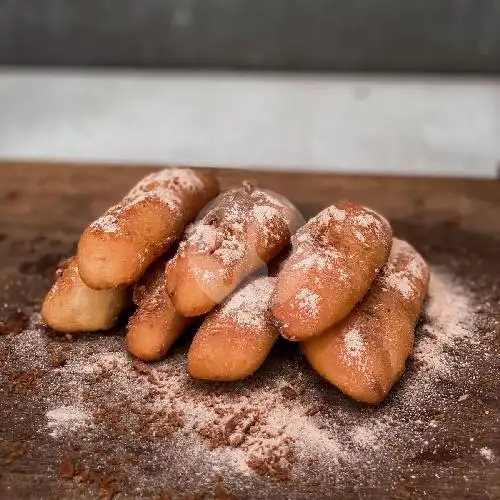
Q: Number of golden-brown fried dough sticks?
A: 7